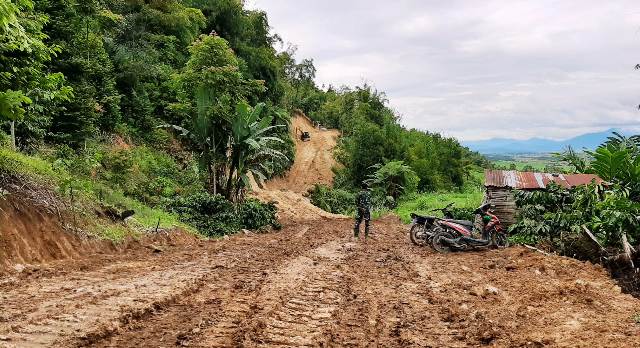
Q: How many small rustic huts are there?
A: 1